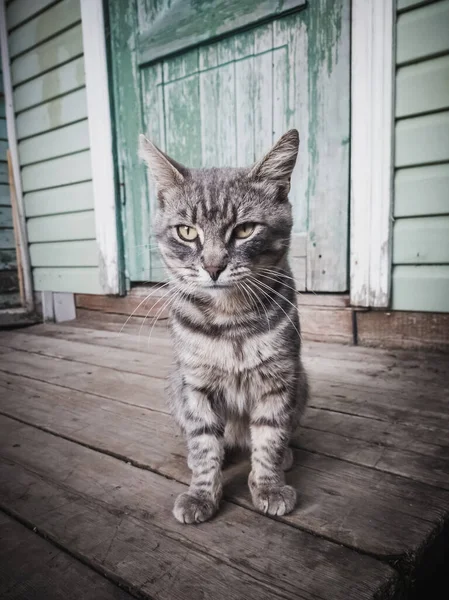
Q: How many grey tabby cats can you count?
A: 1